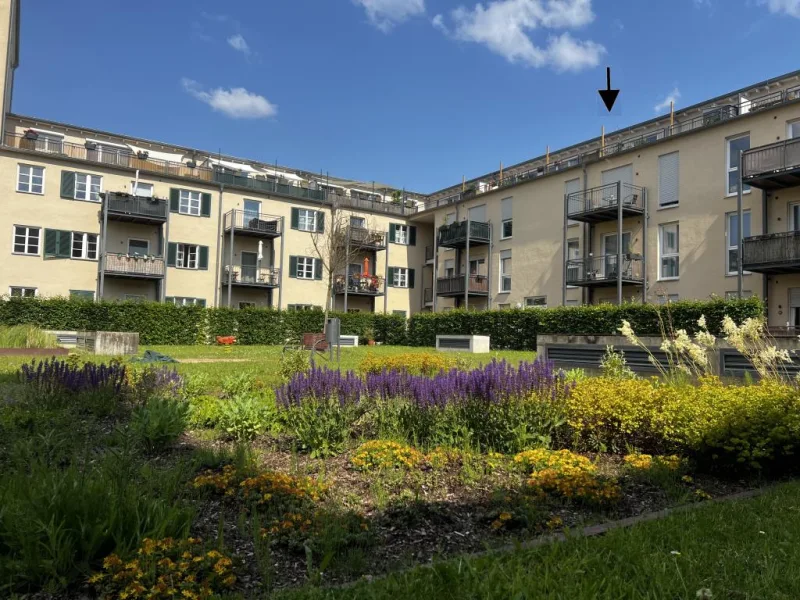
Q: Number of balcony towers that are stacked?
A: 6